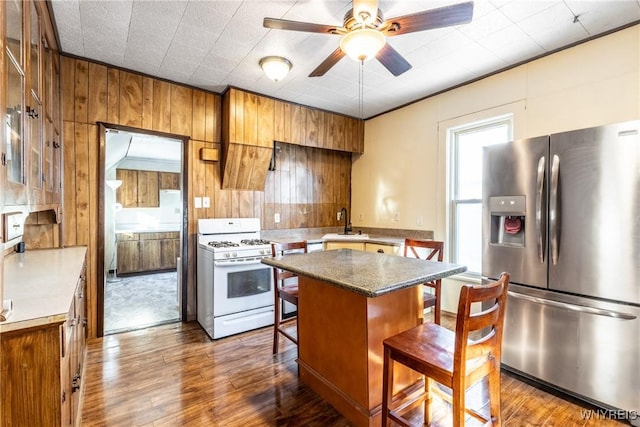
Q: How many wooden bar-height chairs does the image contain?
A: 3